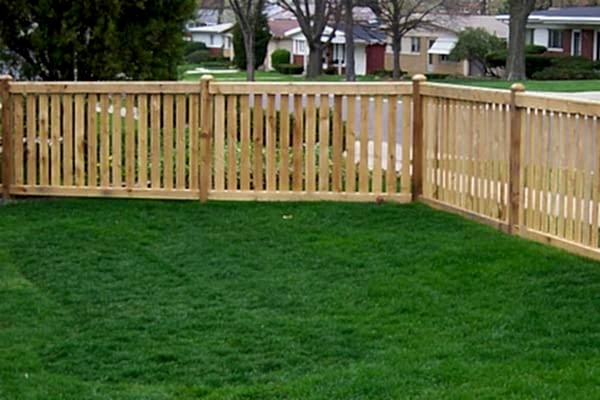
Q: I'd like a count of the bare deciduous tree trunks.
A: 5